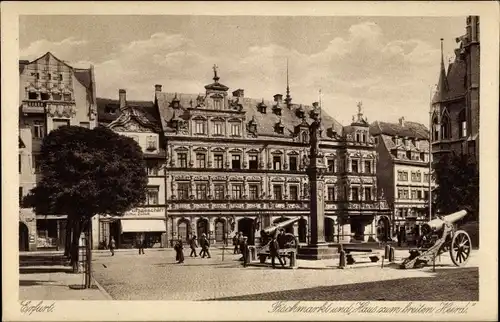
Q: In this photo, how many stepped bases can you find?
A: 1